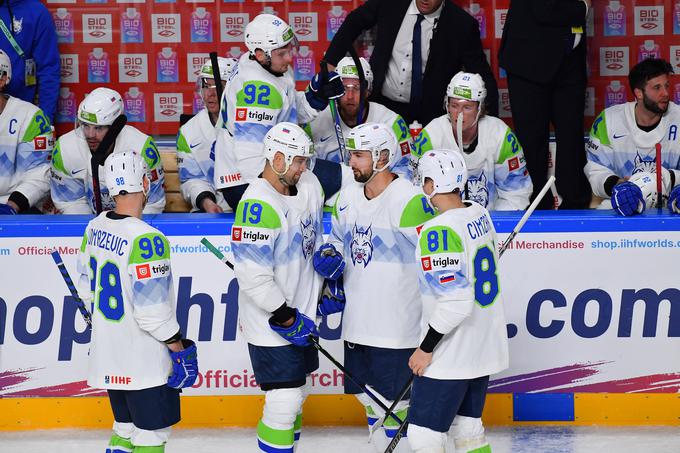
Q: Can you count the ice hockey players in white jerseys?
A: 11